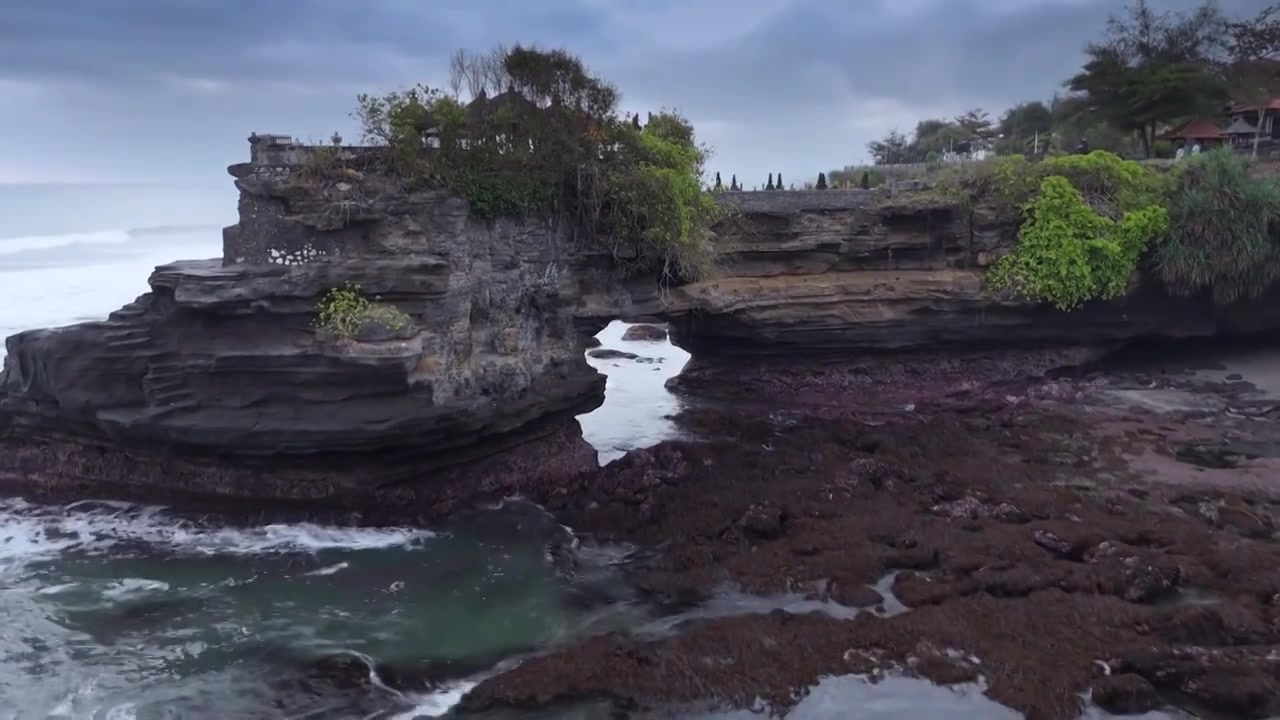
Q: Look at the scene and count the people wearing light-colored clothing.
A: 2